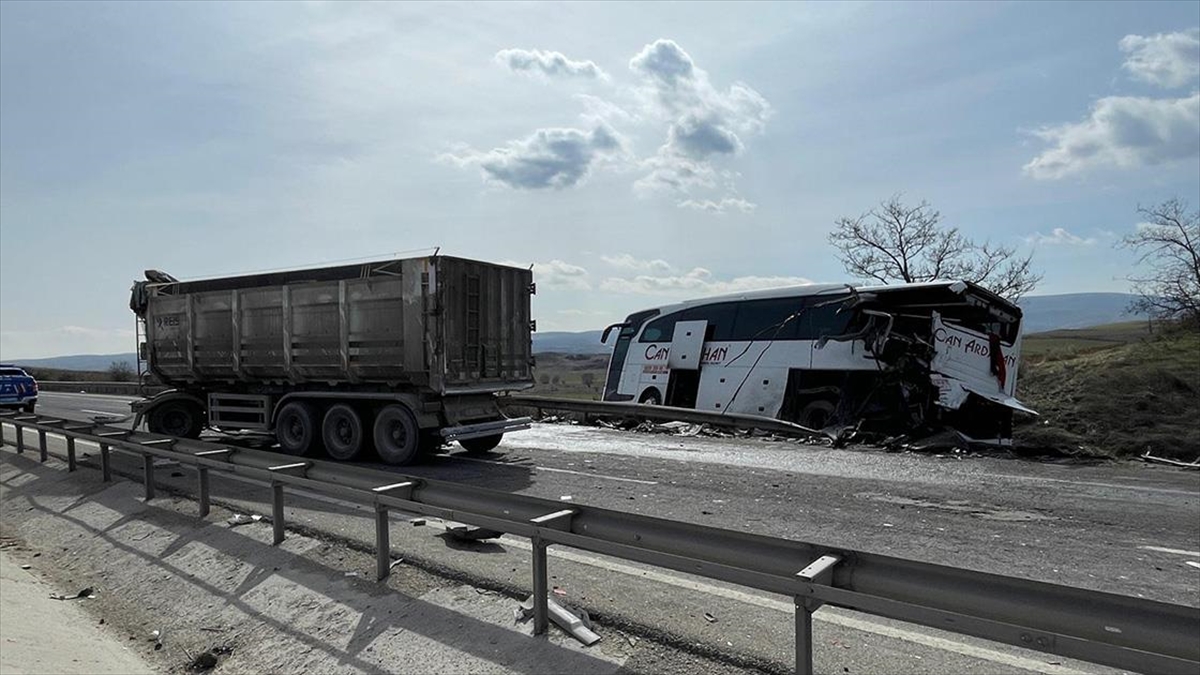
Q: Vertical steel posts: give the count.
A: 11